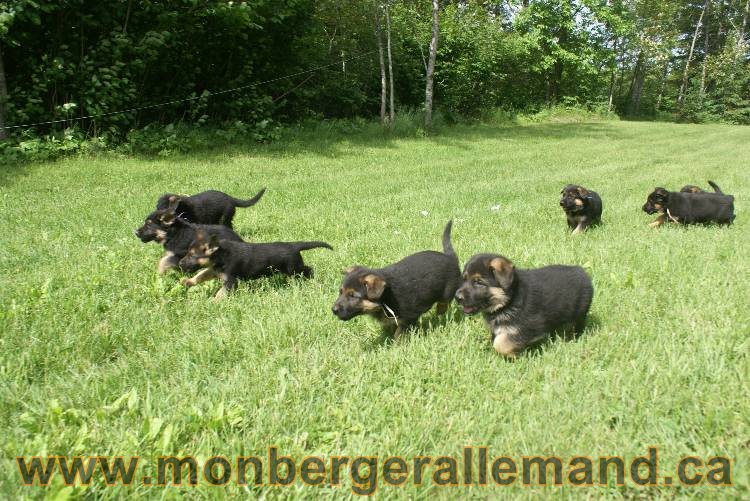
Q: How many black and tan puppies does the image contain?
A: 8